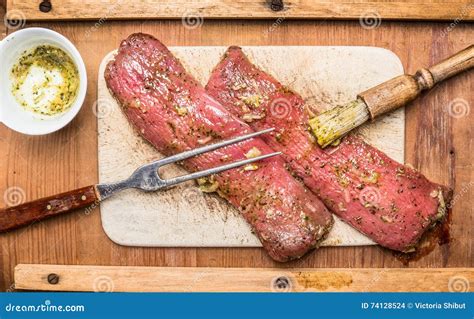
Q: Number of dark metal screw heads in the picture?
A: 4